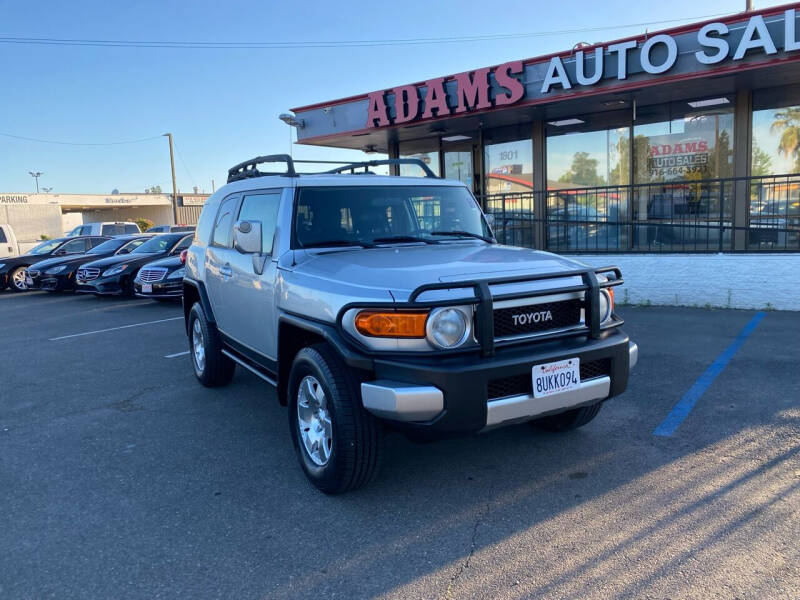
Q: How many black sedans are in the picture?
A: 4